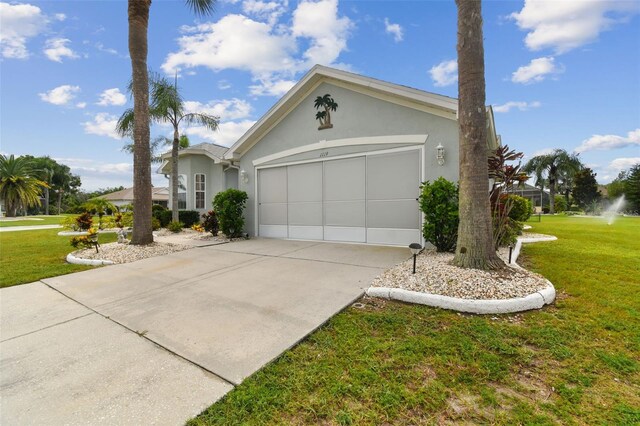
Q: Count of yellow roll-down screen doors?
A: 0